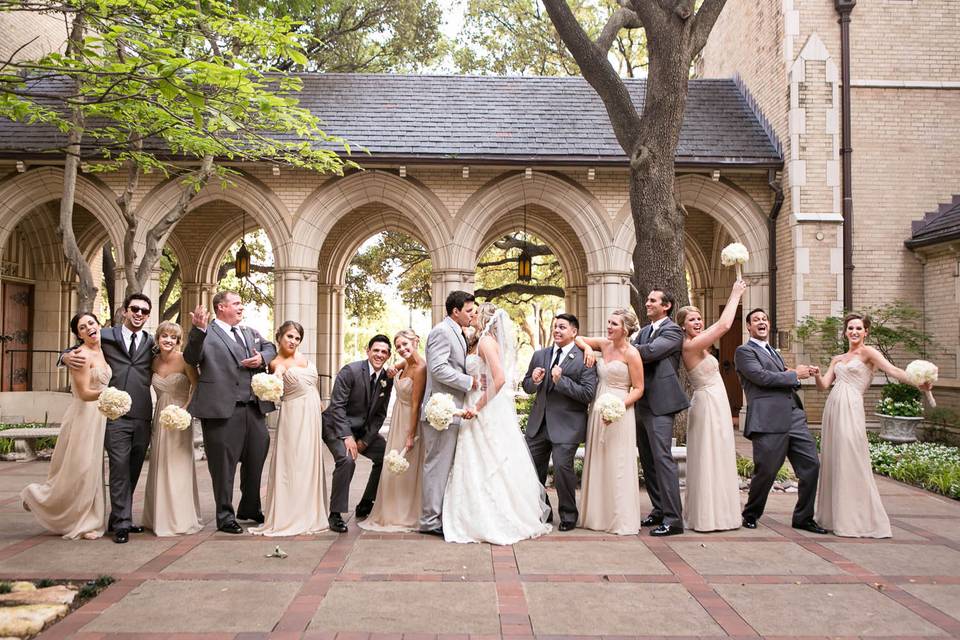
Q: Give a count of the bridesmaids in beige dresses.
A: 7